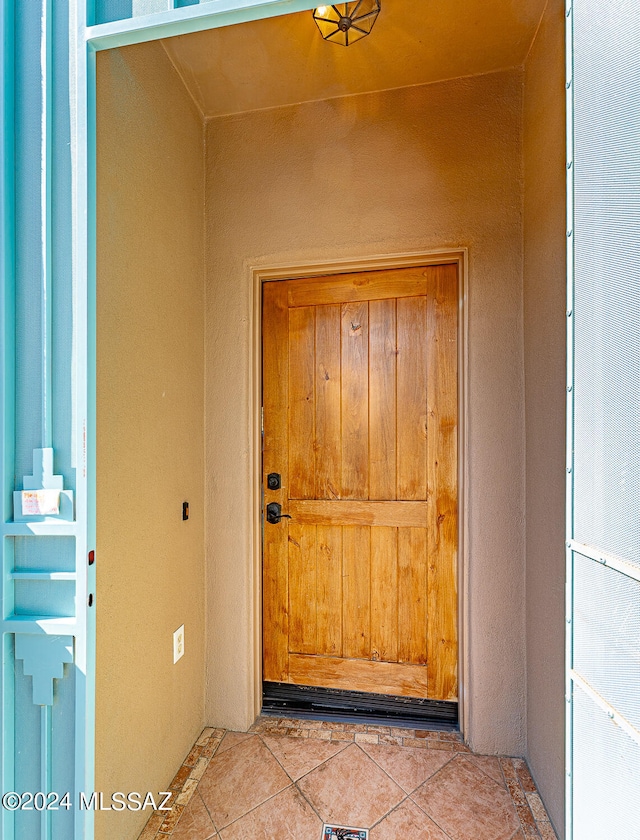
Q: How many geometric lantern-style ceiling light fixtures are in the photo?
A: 1